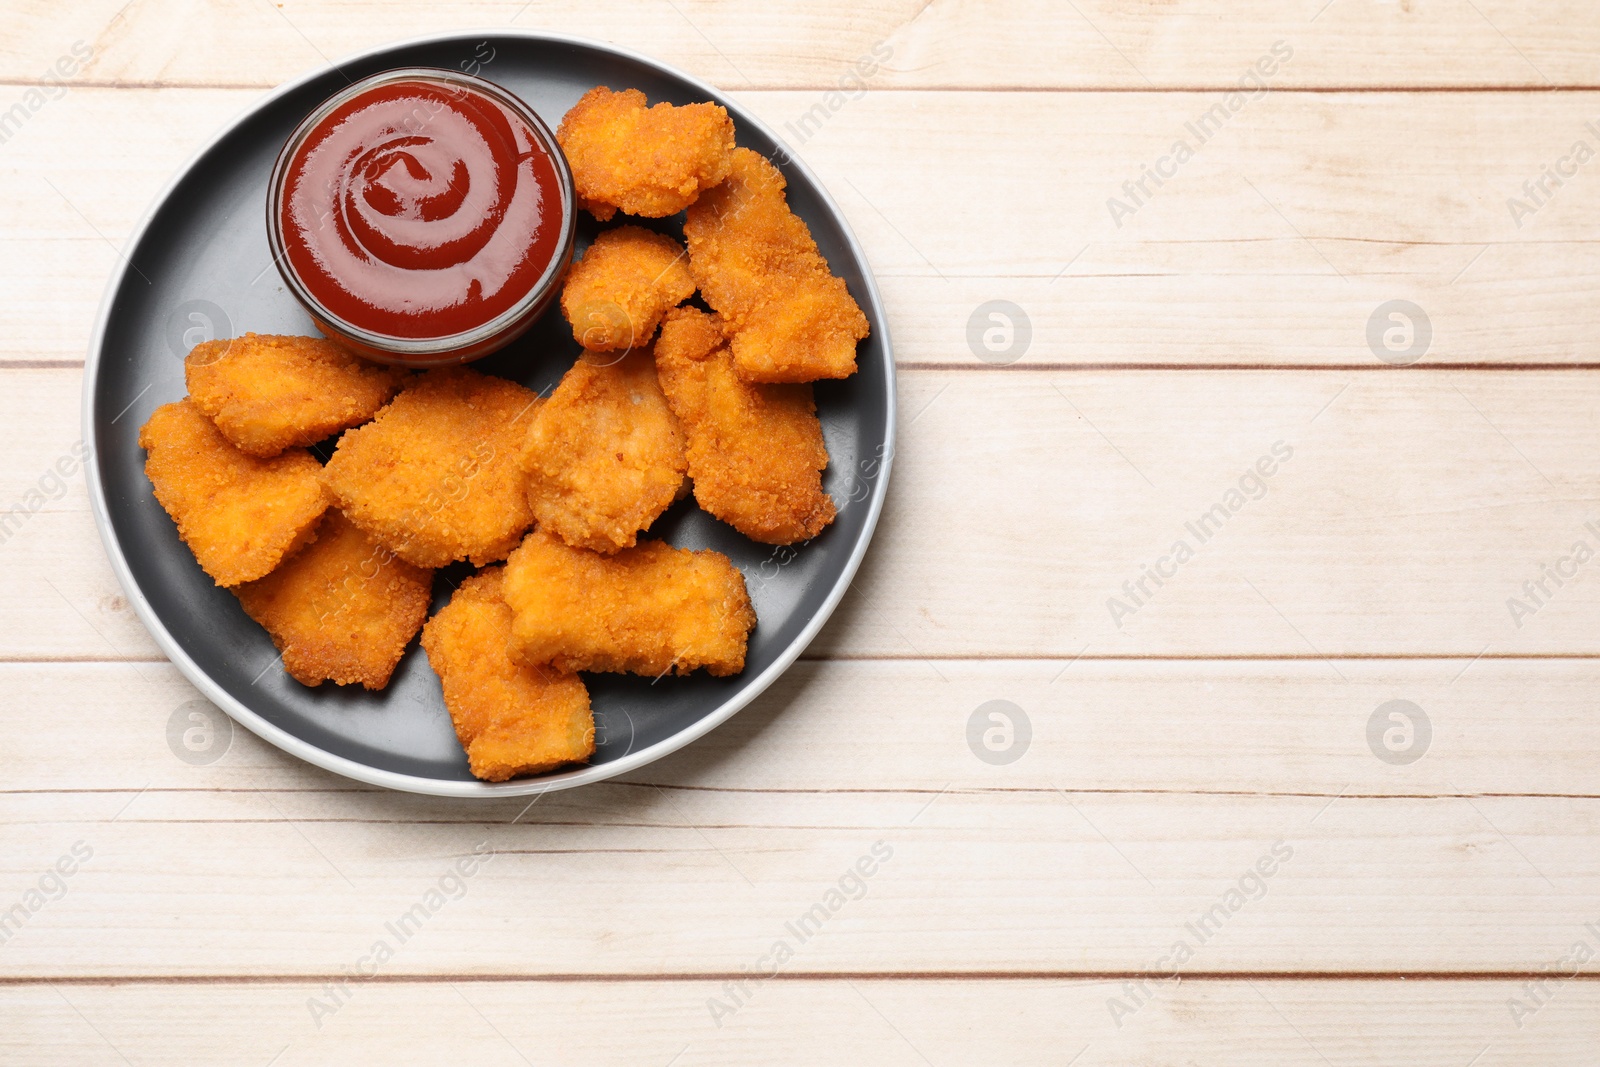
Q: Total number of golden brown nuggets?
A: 11